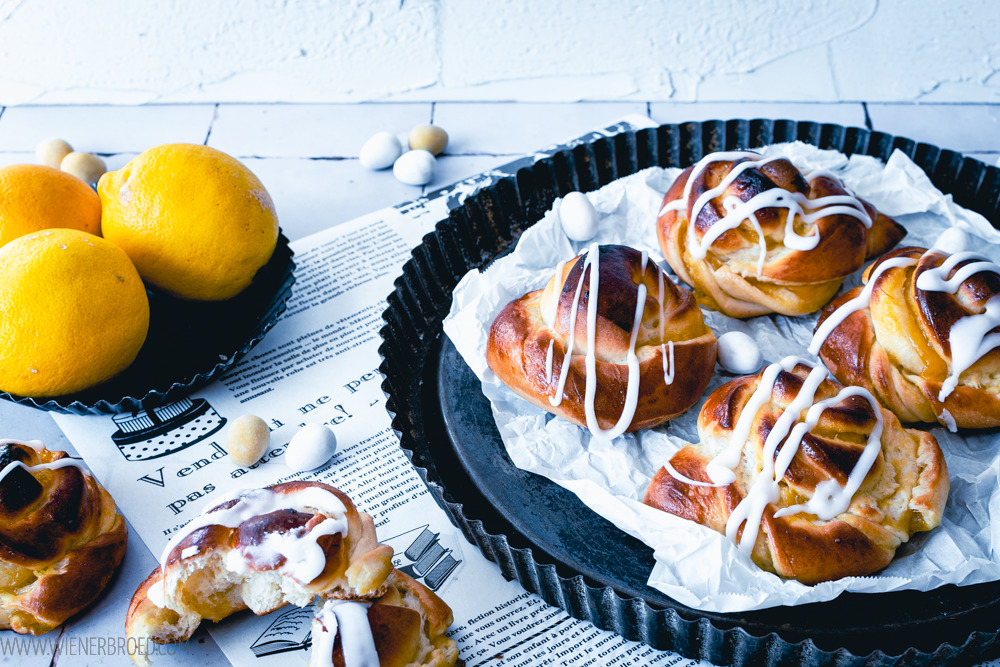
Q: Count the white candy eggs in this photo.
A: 6